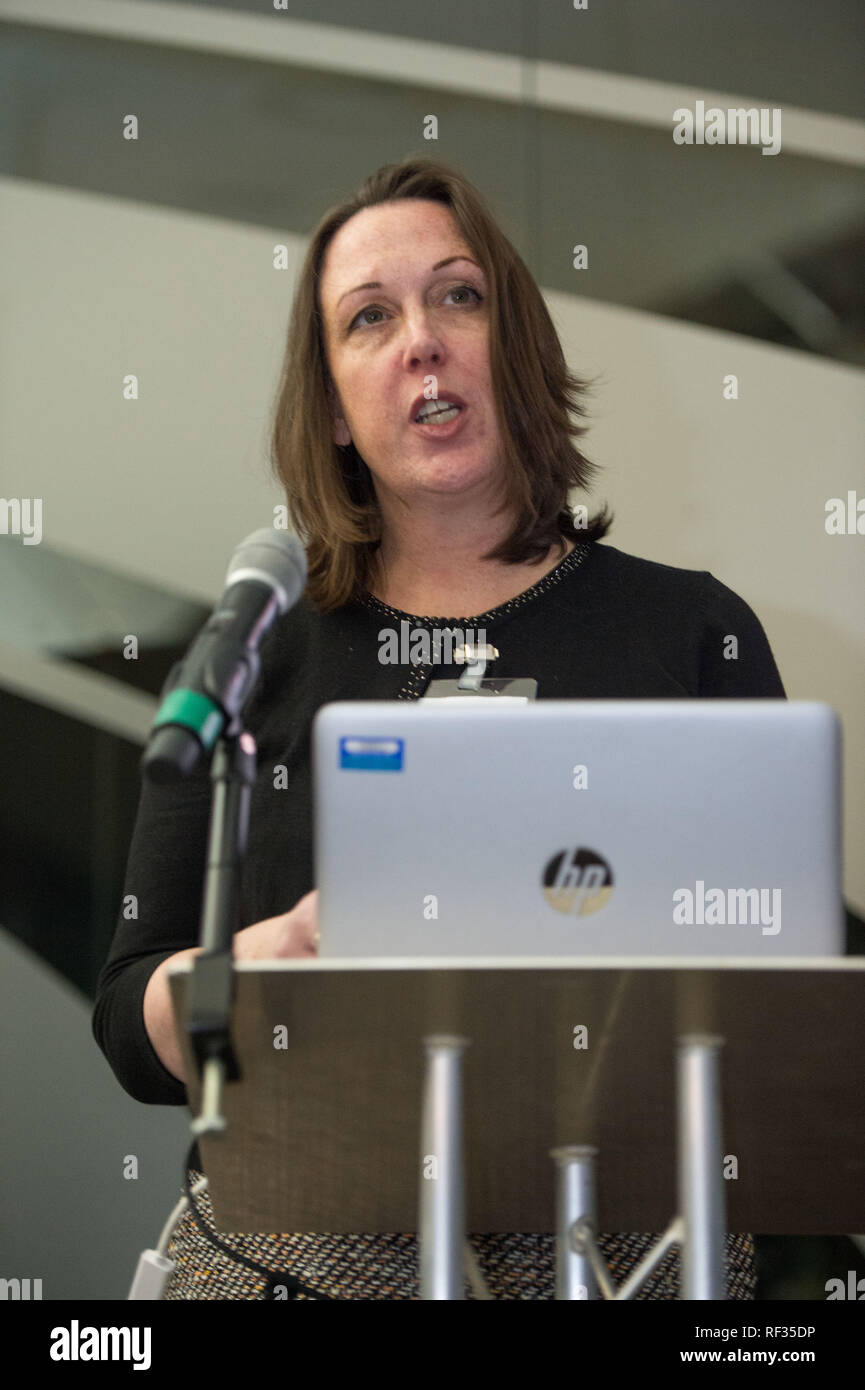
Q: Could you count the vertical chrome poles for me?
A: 3